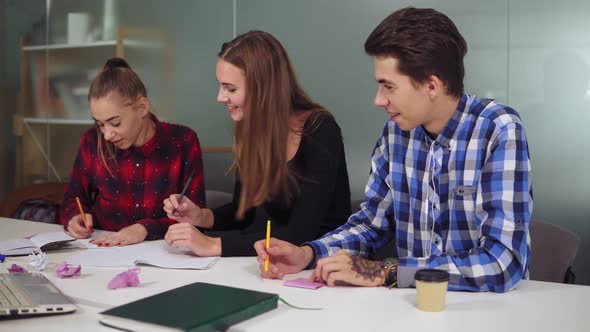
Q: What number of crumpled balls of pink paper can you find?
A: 3